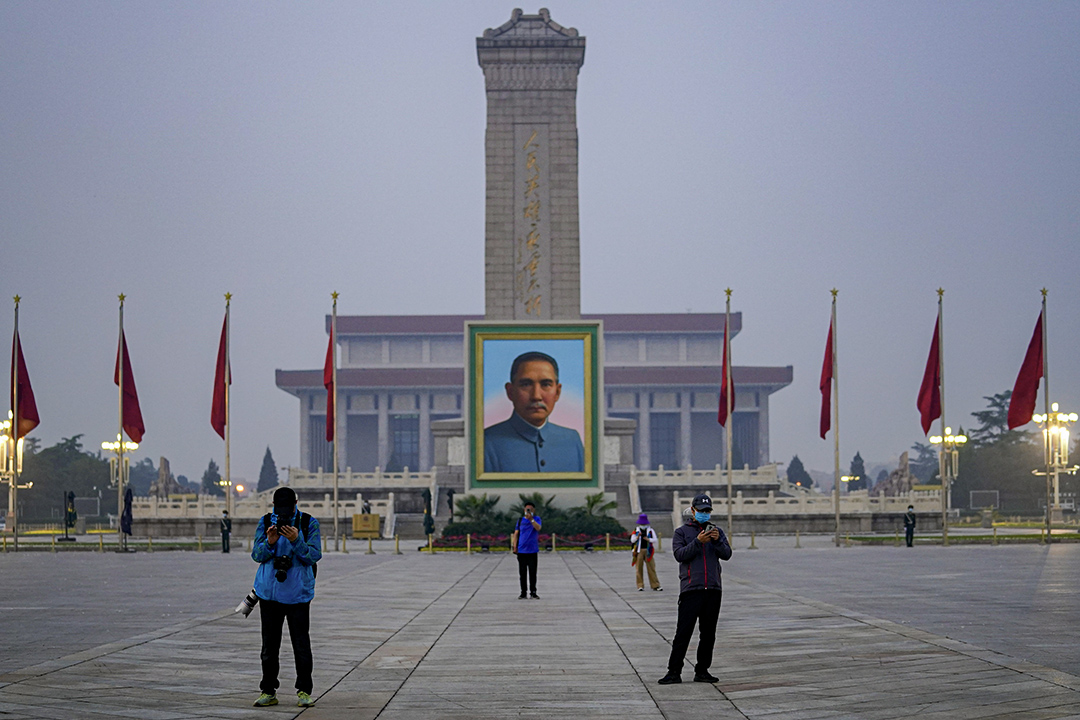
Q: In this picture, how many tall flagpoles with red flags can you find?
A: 8